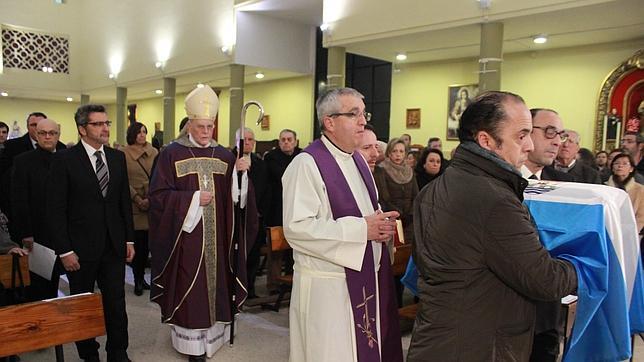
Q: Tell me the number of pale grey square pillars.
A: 6